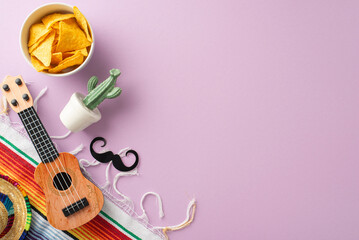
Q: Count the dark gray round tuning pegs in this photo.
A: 4